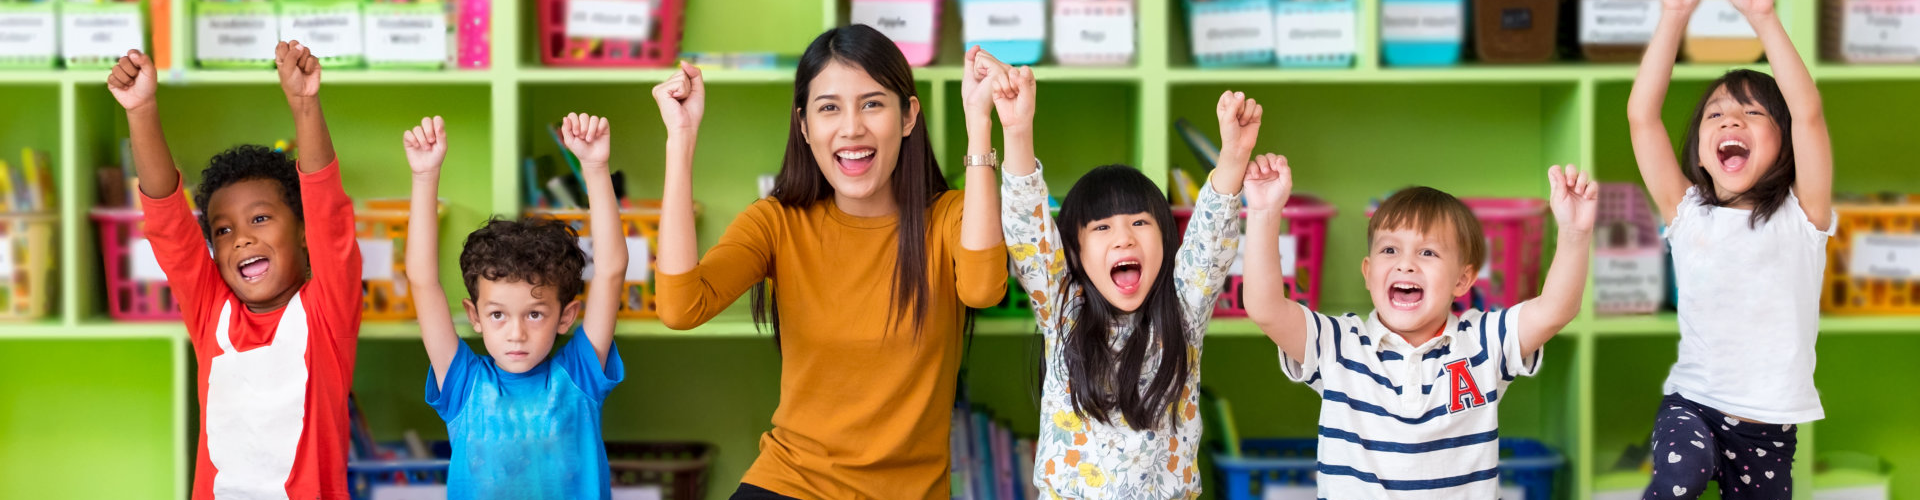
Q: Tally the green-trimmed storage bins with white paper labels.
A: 5